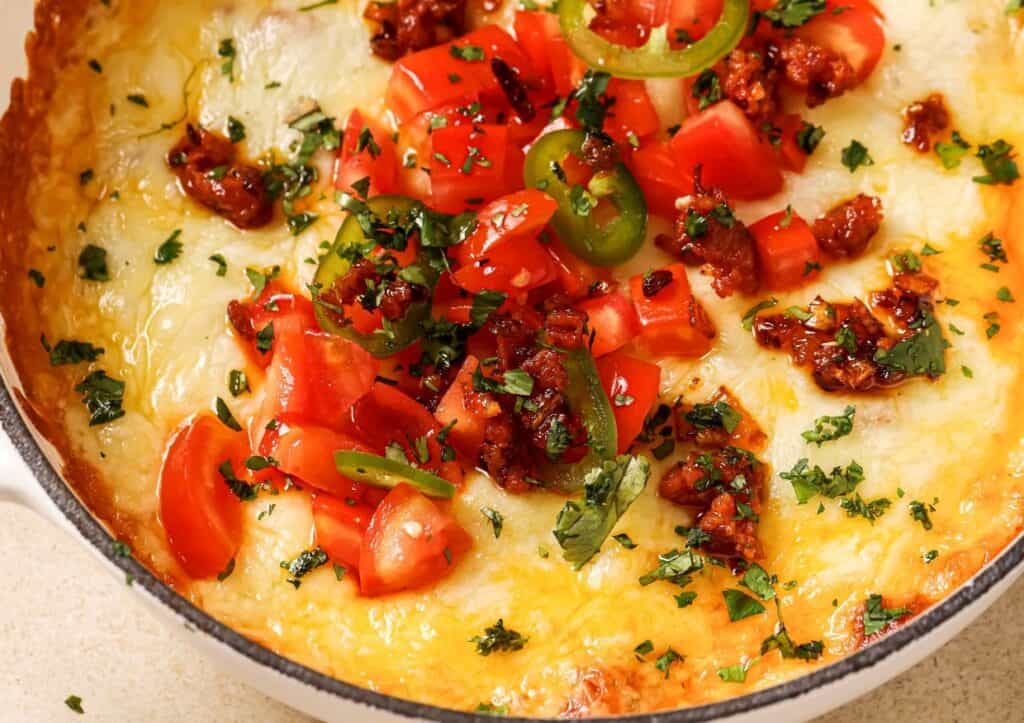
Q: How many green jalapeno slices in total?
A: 5